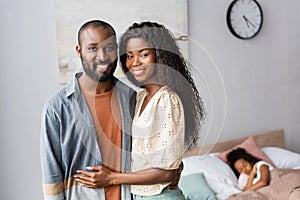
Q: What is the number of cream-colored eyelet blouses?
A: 1